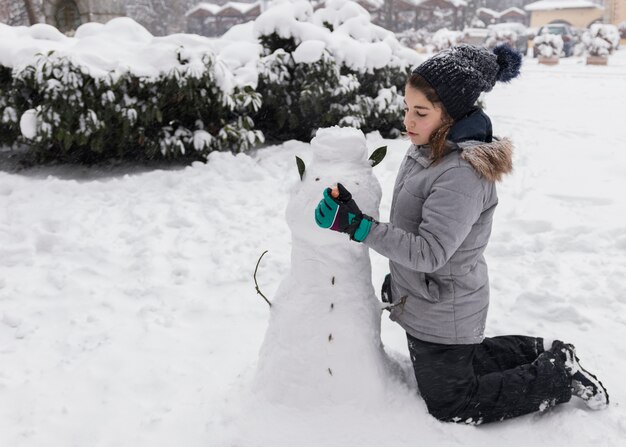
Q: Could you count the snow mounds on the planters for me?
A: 2